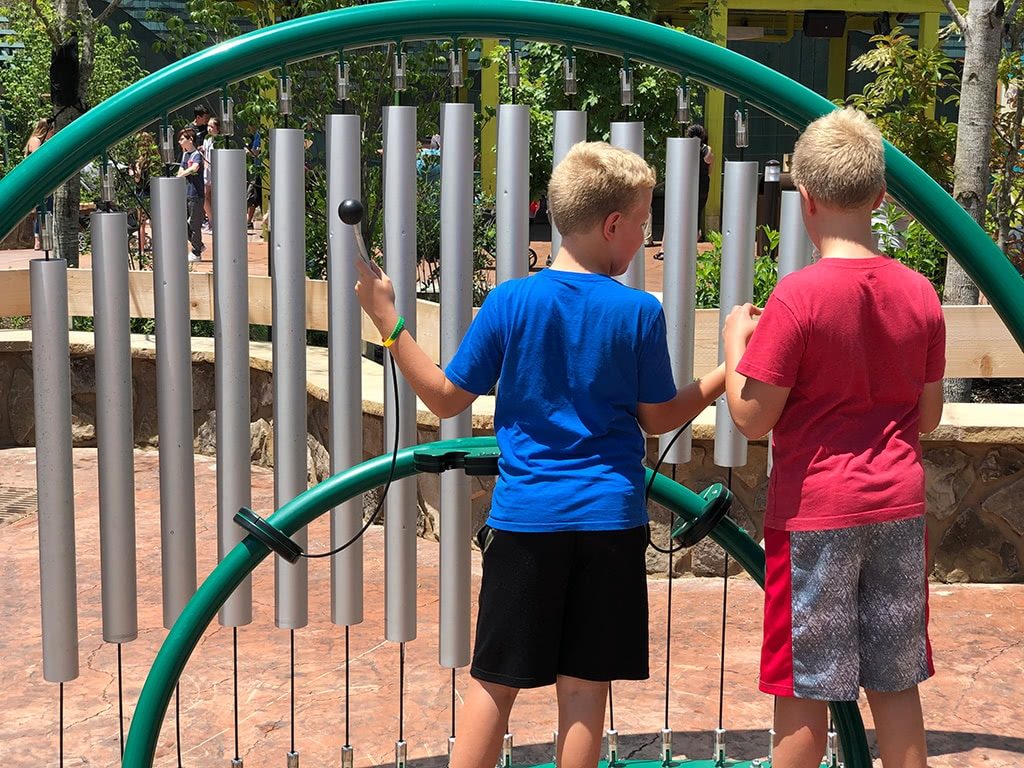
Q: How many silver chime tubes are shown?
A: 14